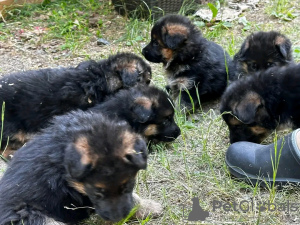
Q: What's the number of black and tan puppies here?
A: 6